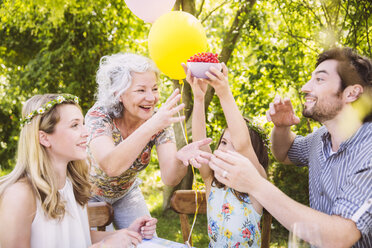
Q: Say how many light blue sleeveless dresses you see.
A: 1